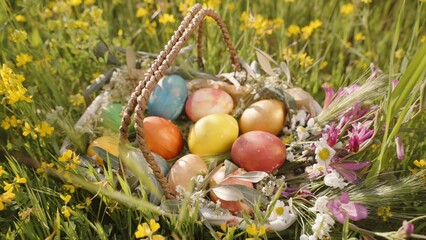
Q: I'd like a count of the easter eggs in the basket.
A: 11